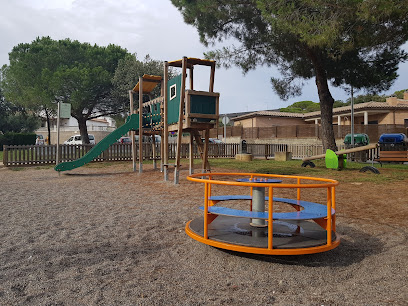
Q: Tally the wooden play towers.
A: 2